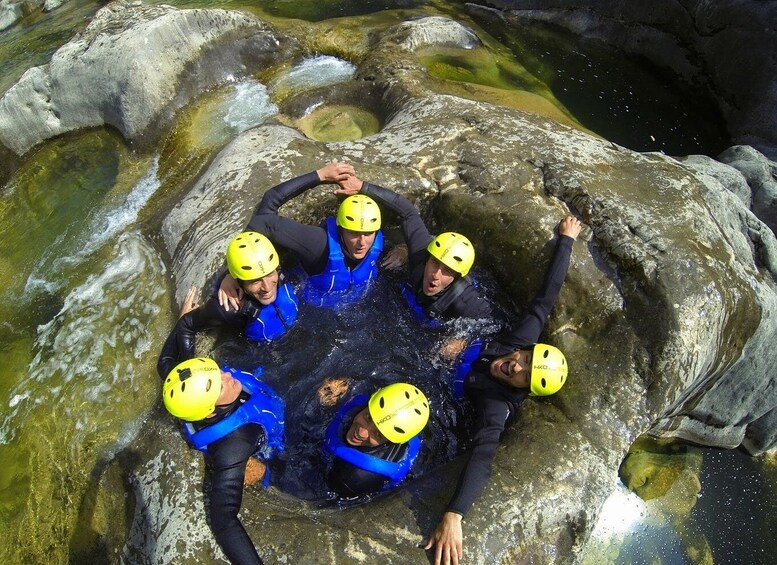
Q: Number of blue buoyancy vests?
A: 6